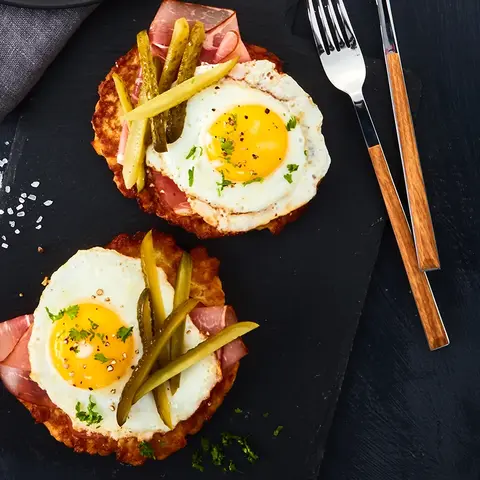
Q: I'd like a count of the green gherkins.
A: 11